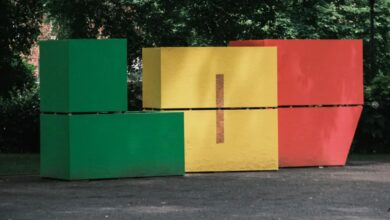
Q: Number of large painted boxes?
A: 6